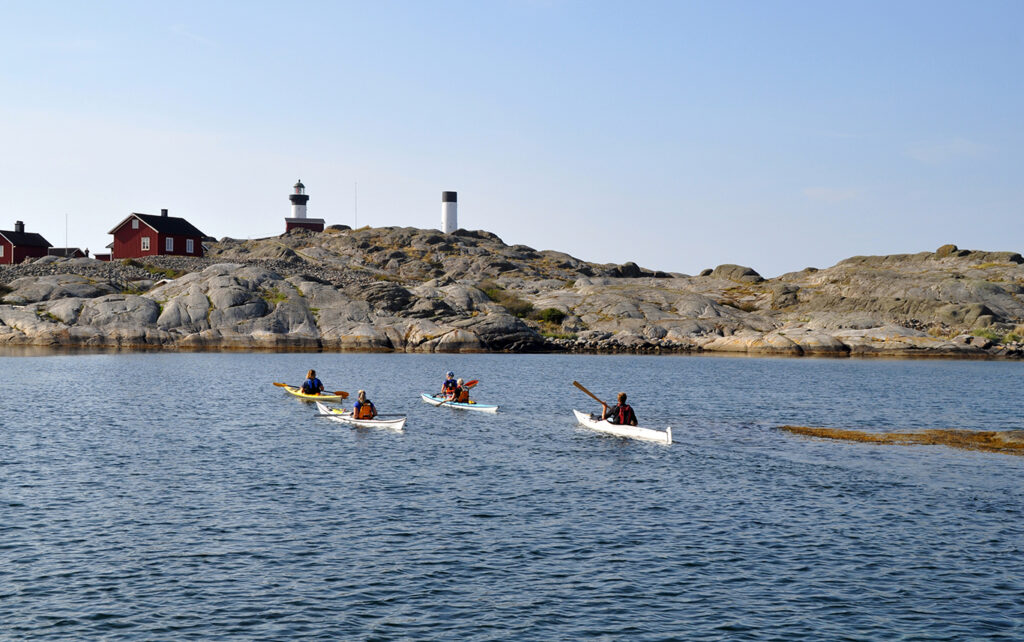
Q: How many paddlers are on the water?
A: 5